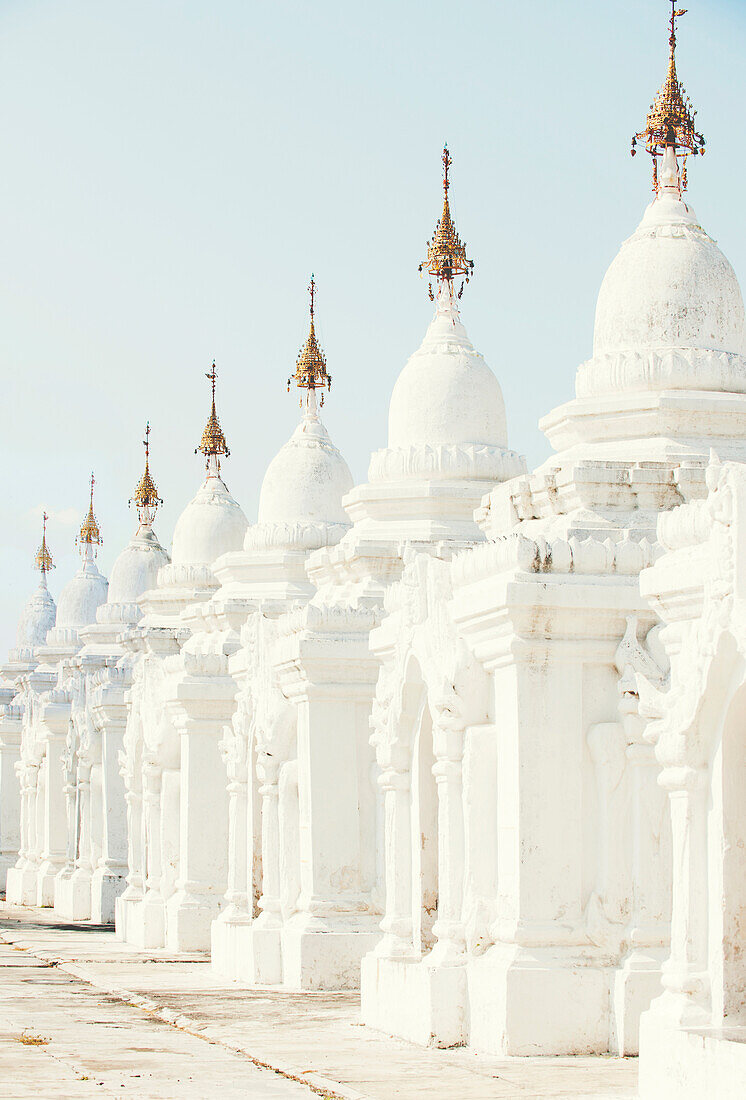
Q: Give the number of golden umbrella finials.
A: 7